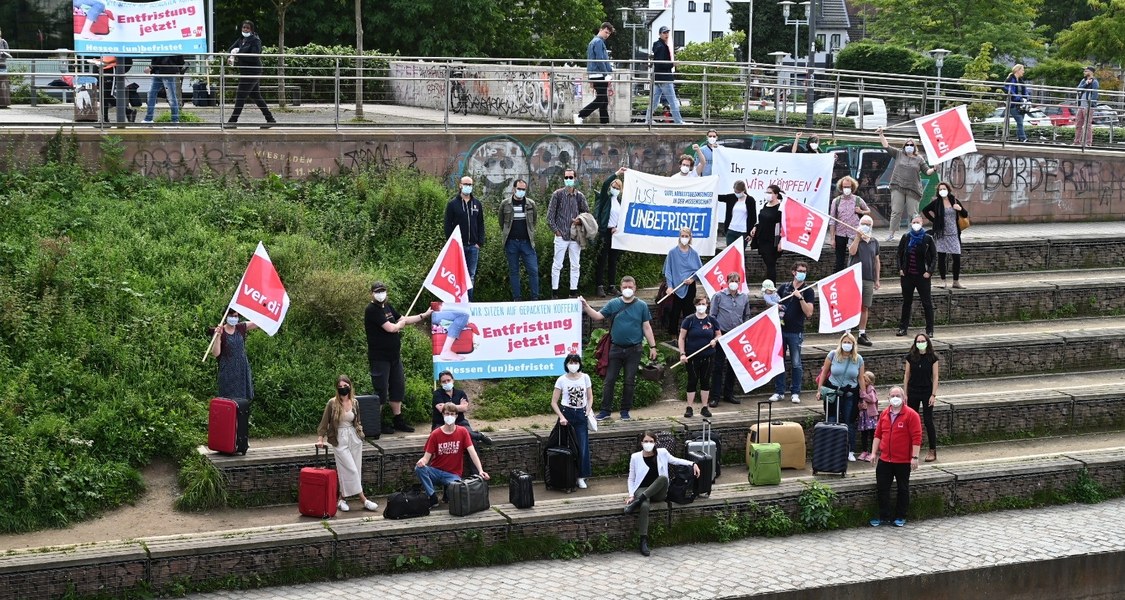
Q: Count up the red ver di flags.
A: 7